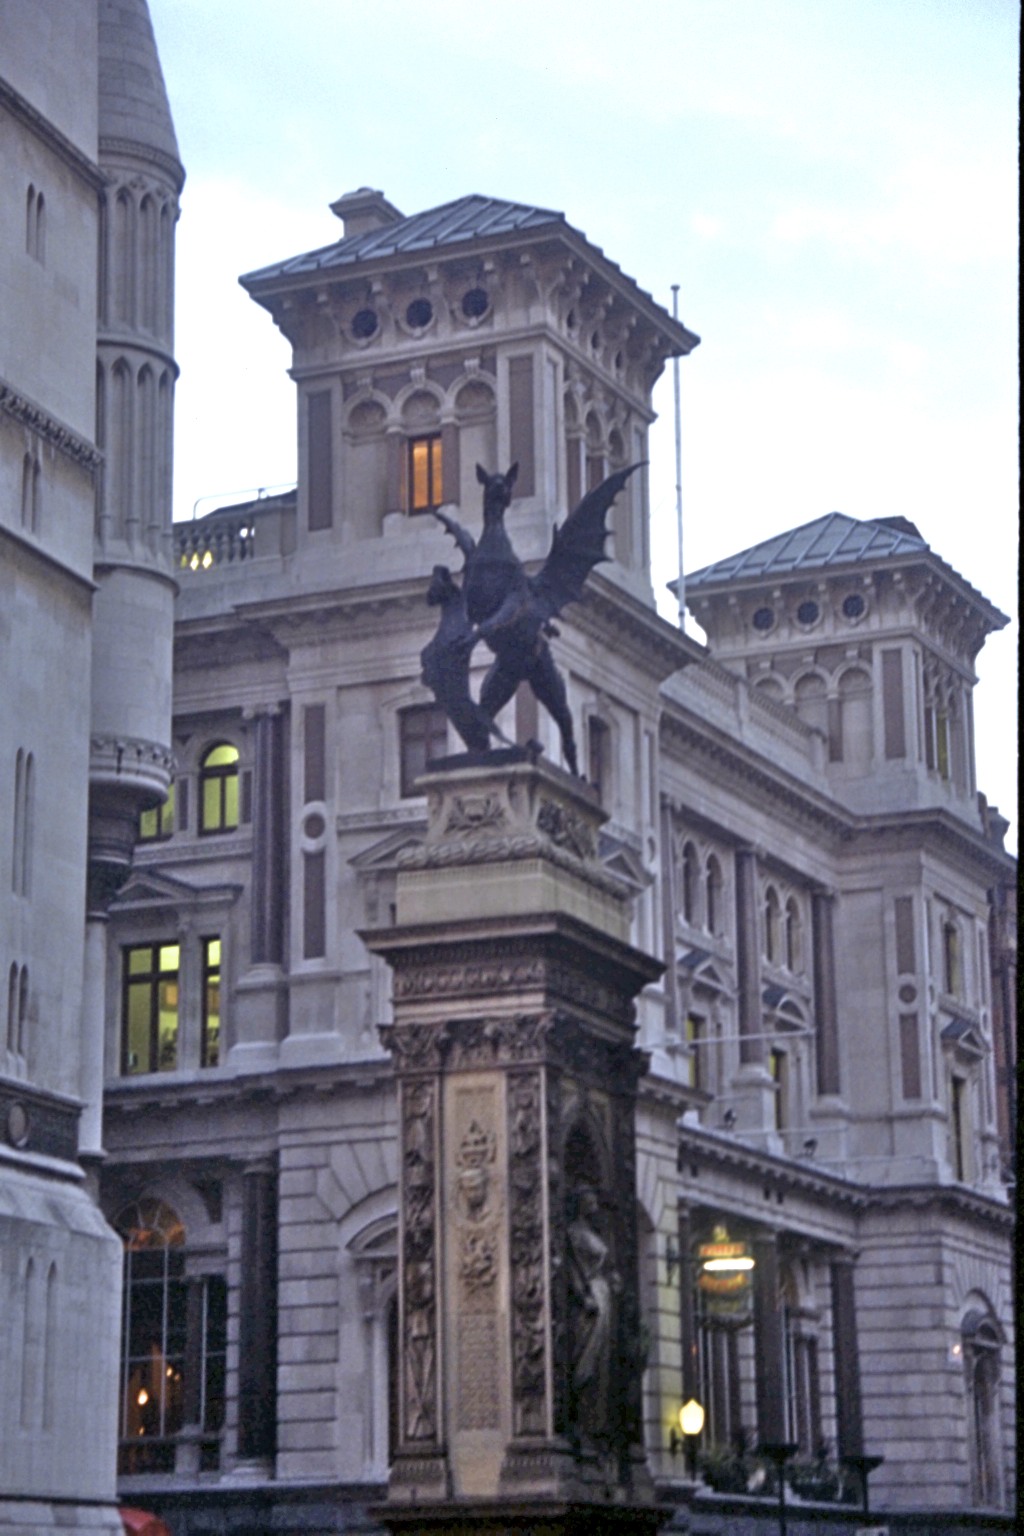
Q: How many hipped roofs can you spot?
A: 2